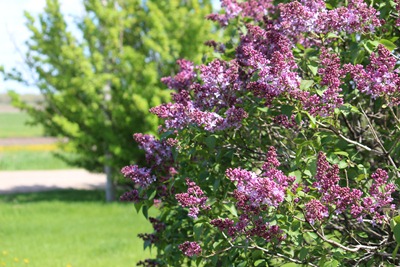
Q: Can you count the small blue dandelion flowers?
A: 0